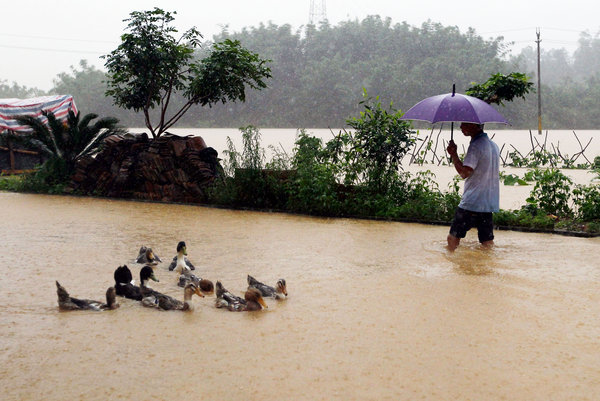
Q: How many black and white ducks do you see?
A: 2